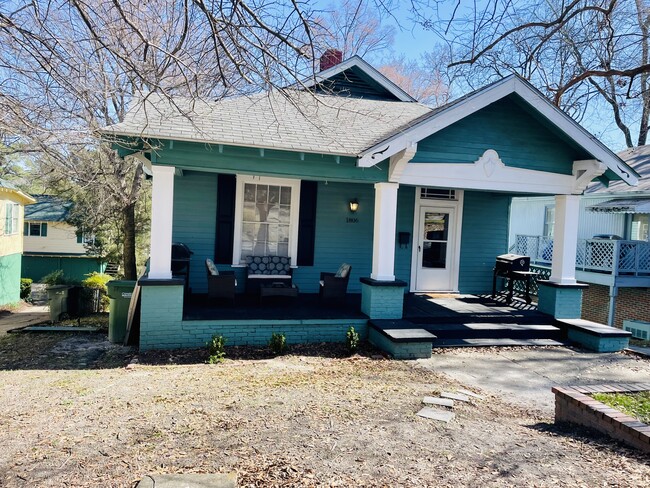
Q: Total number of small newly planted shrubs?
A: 3